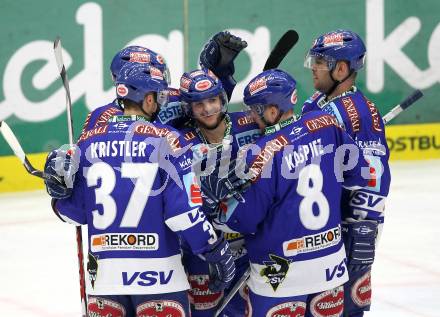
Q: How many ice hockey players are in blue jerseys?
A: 5